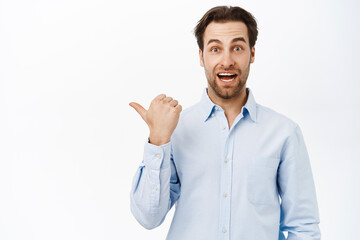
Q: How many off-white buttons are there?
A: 8